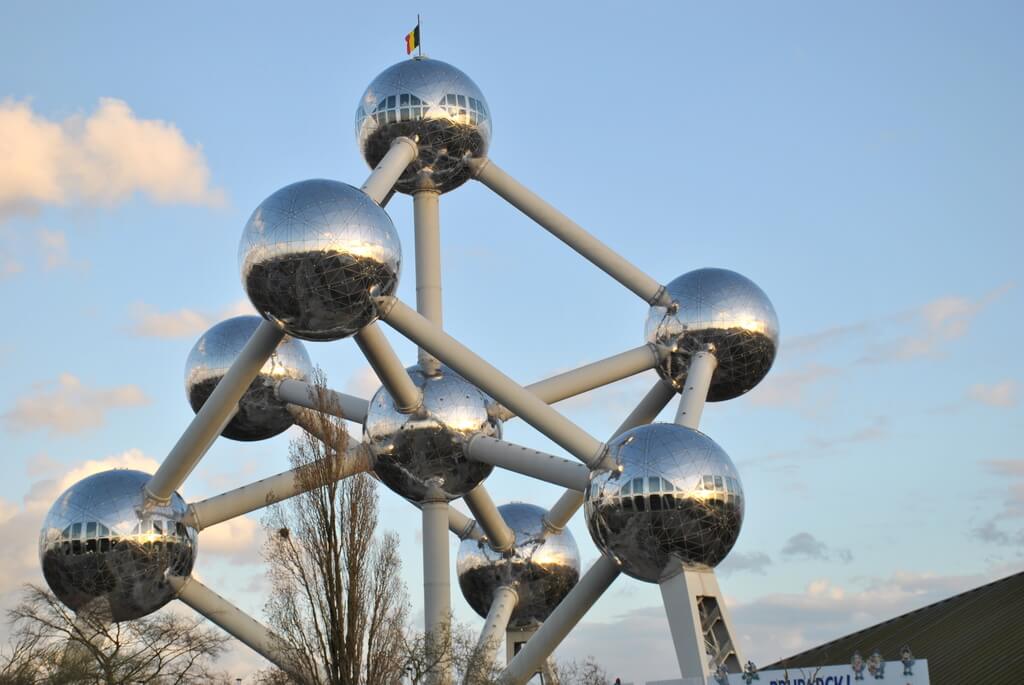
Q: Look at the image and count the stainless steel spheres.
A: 8